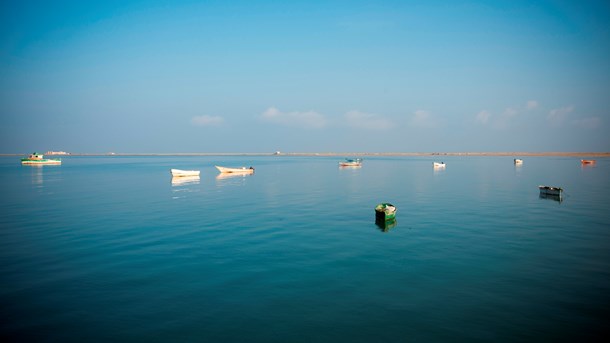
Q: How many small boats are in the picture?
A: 9